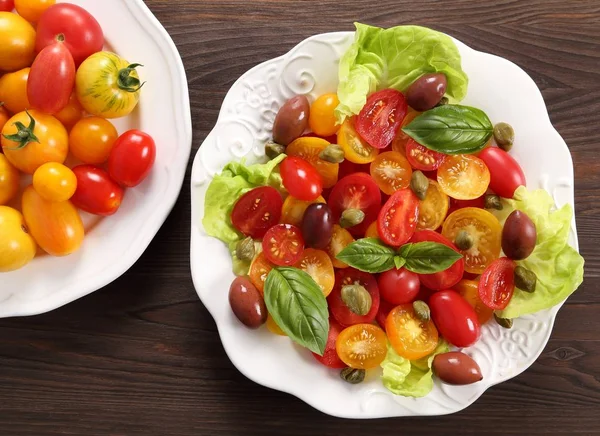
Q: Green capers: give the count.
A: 14